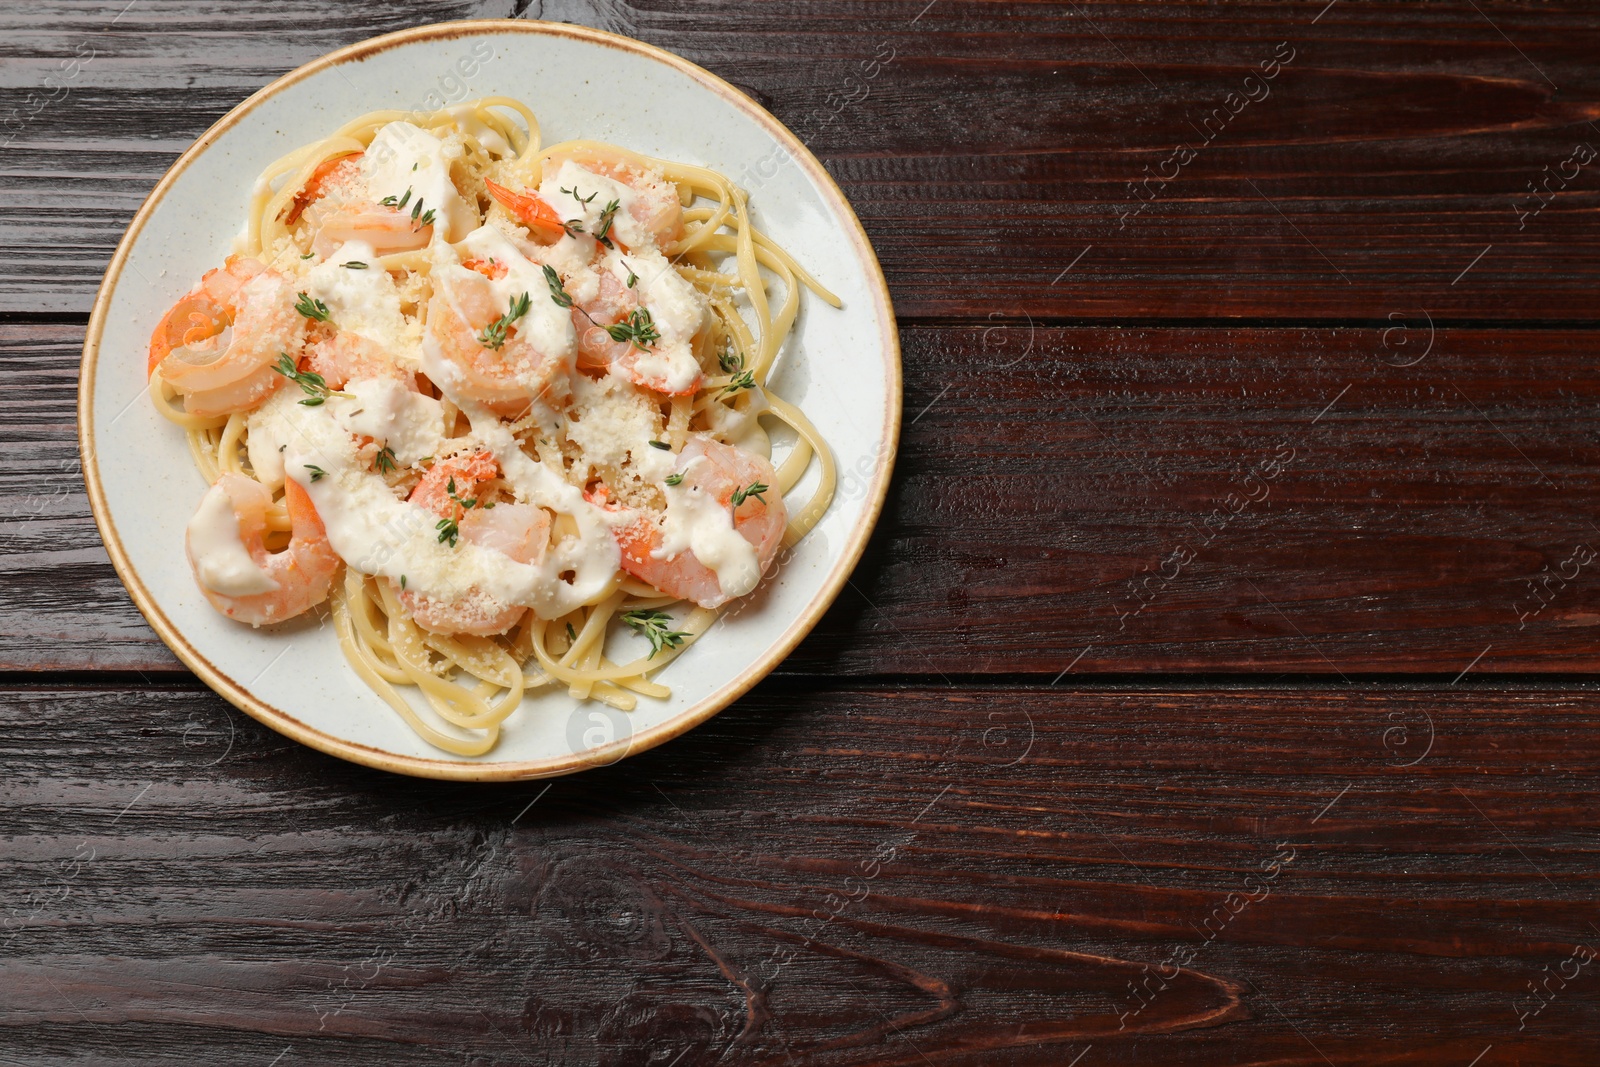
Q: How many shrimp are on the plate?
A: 9